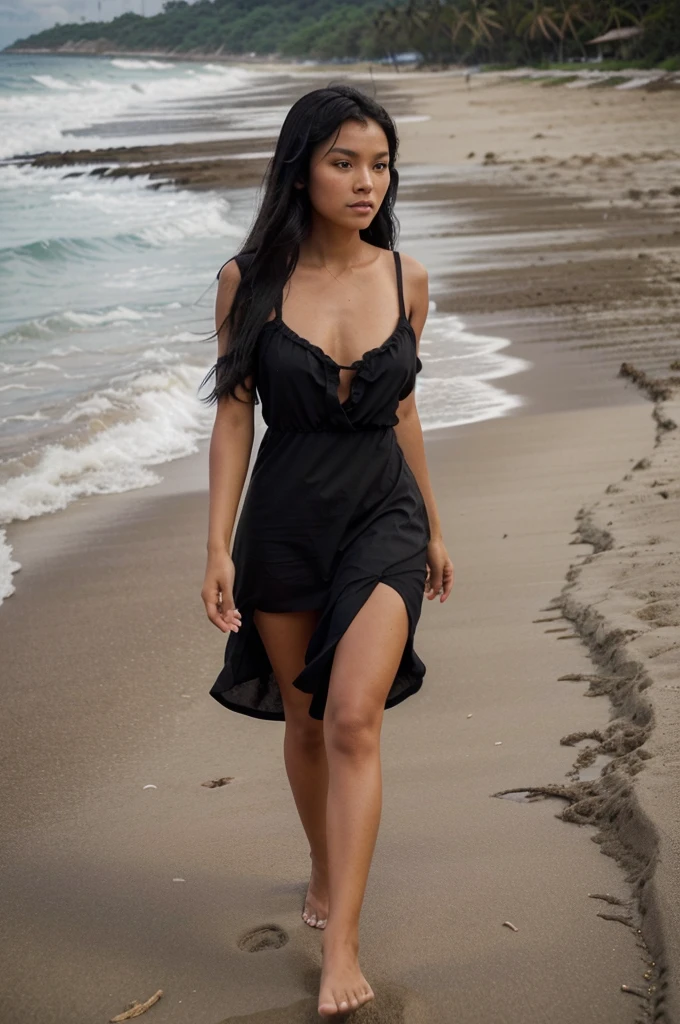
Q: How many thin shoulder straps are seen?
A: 2